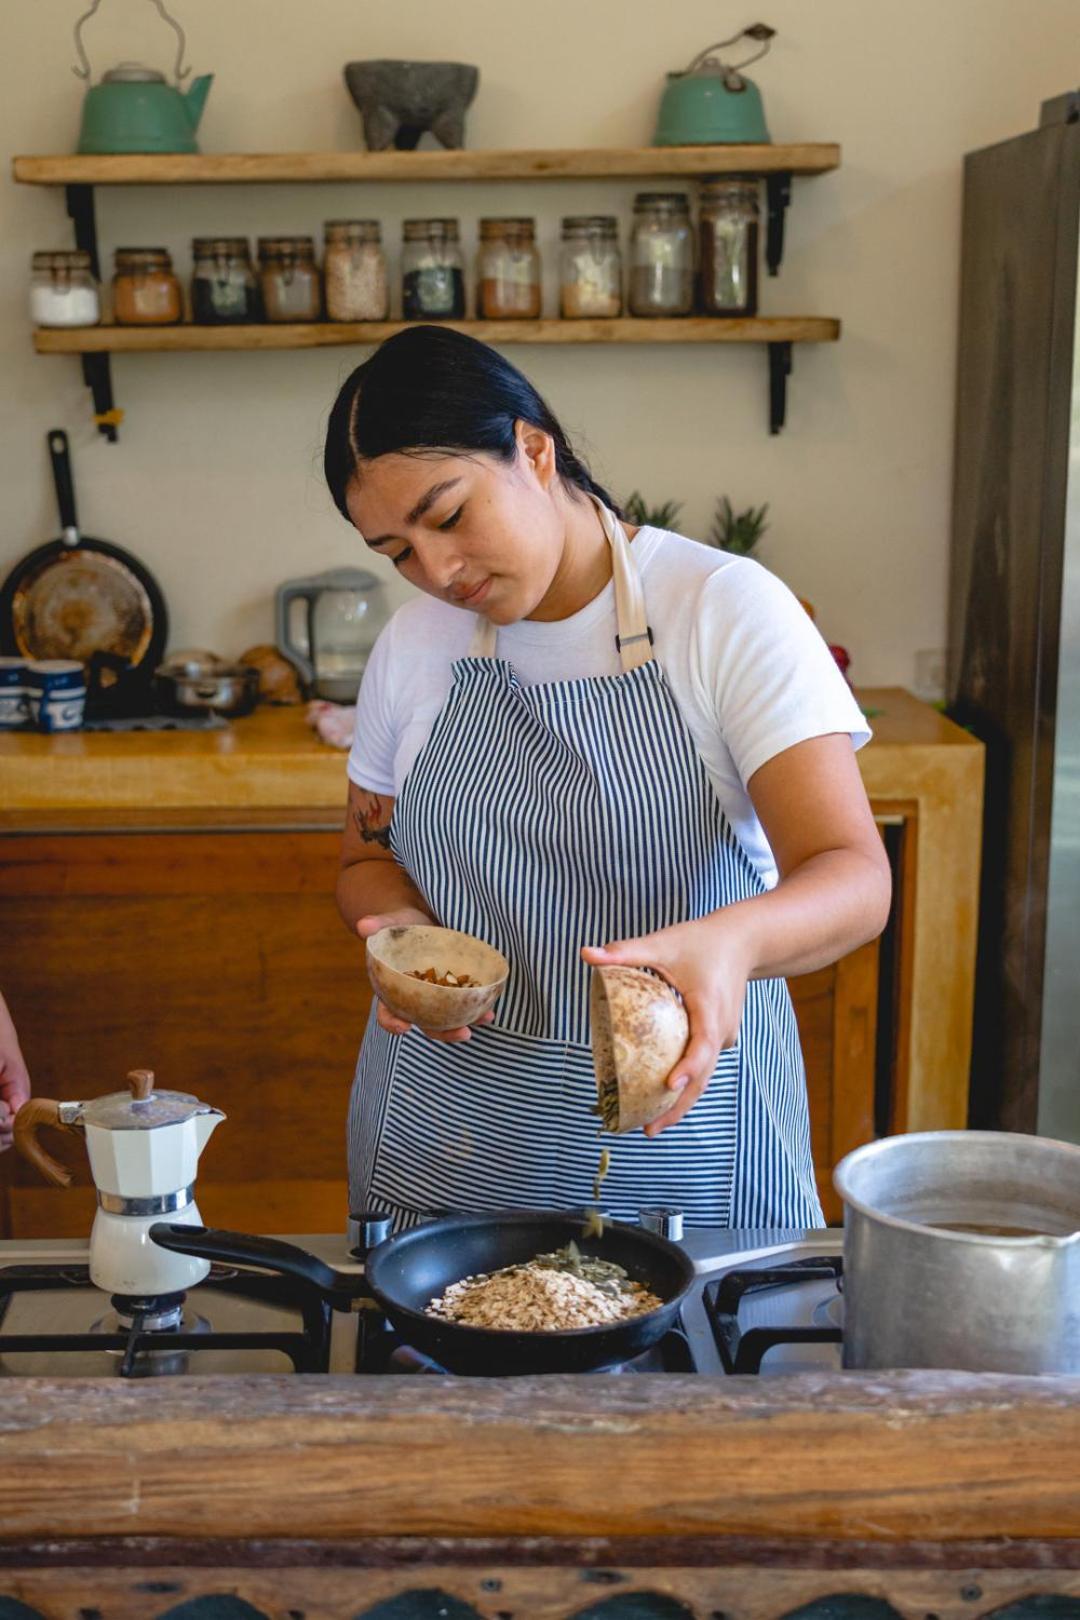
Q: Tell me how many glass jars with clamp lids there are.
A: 10